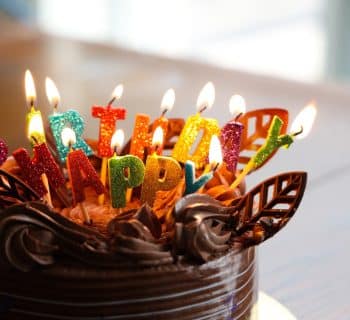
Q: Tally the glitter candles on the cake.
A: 13